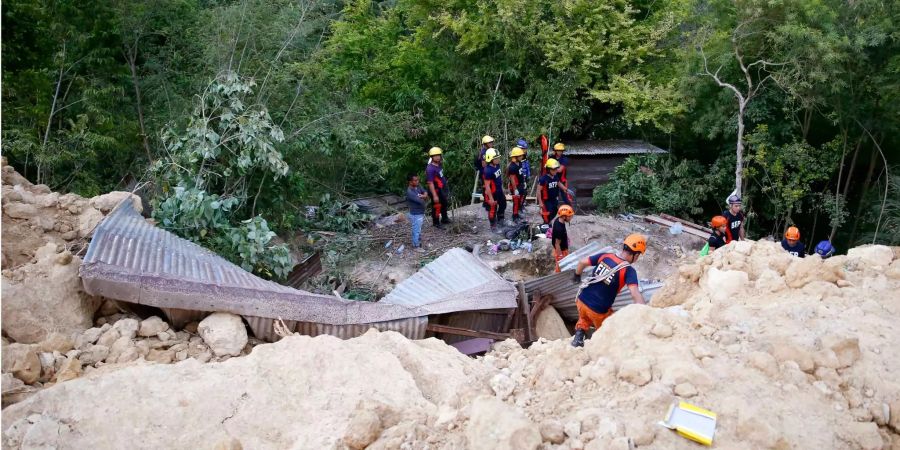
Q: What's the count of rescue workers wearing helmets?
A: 13